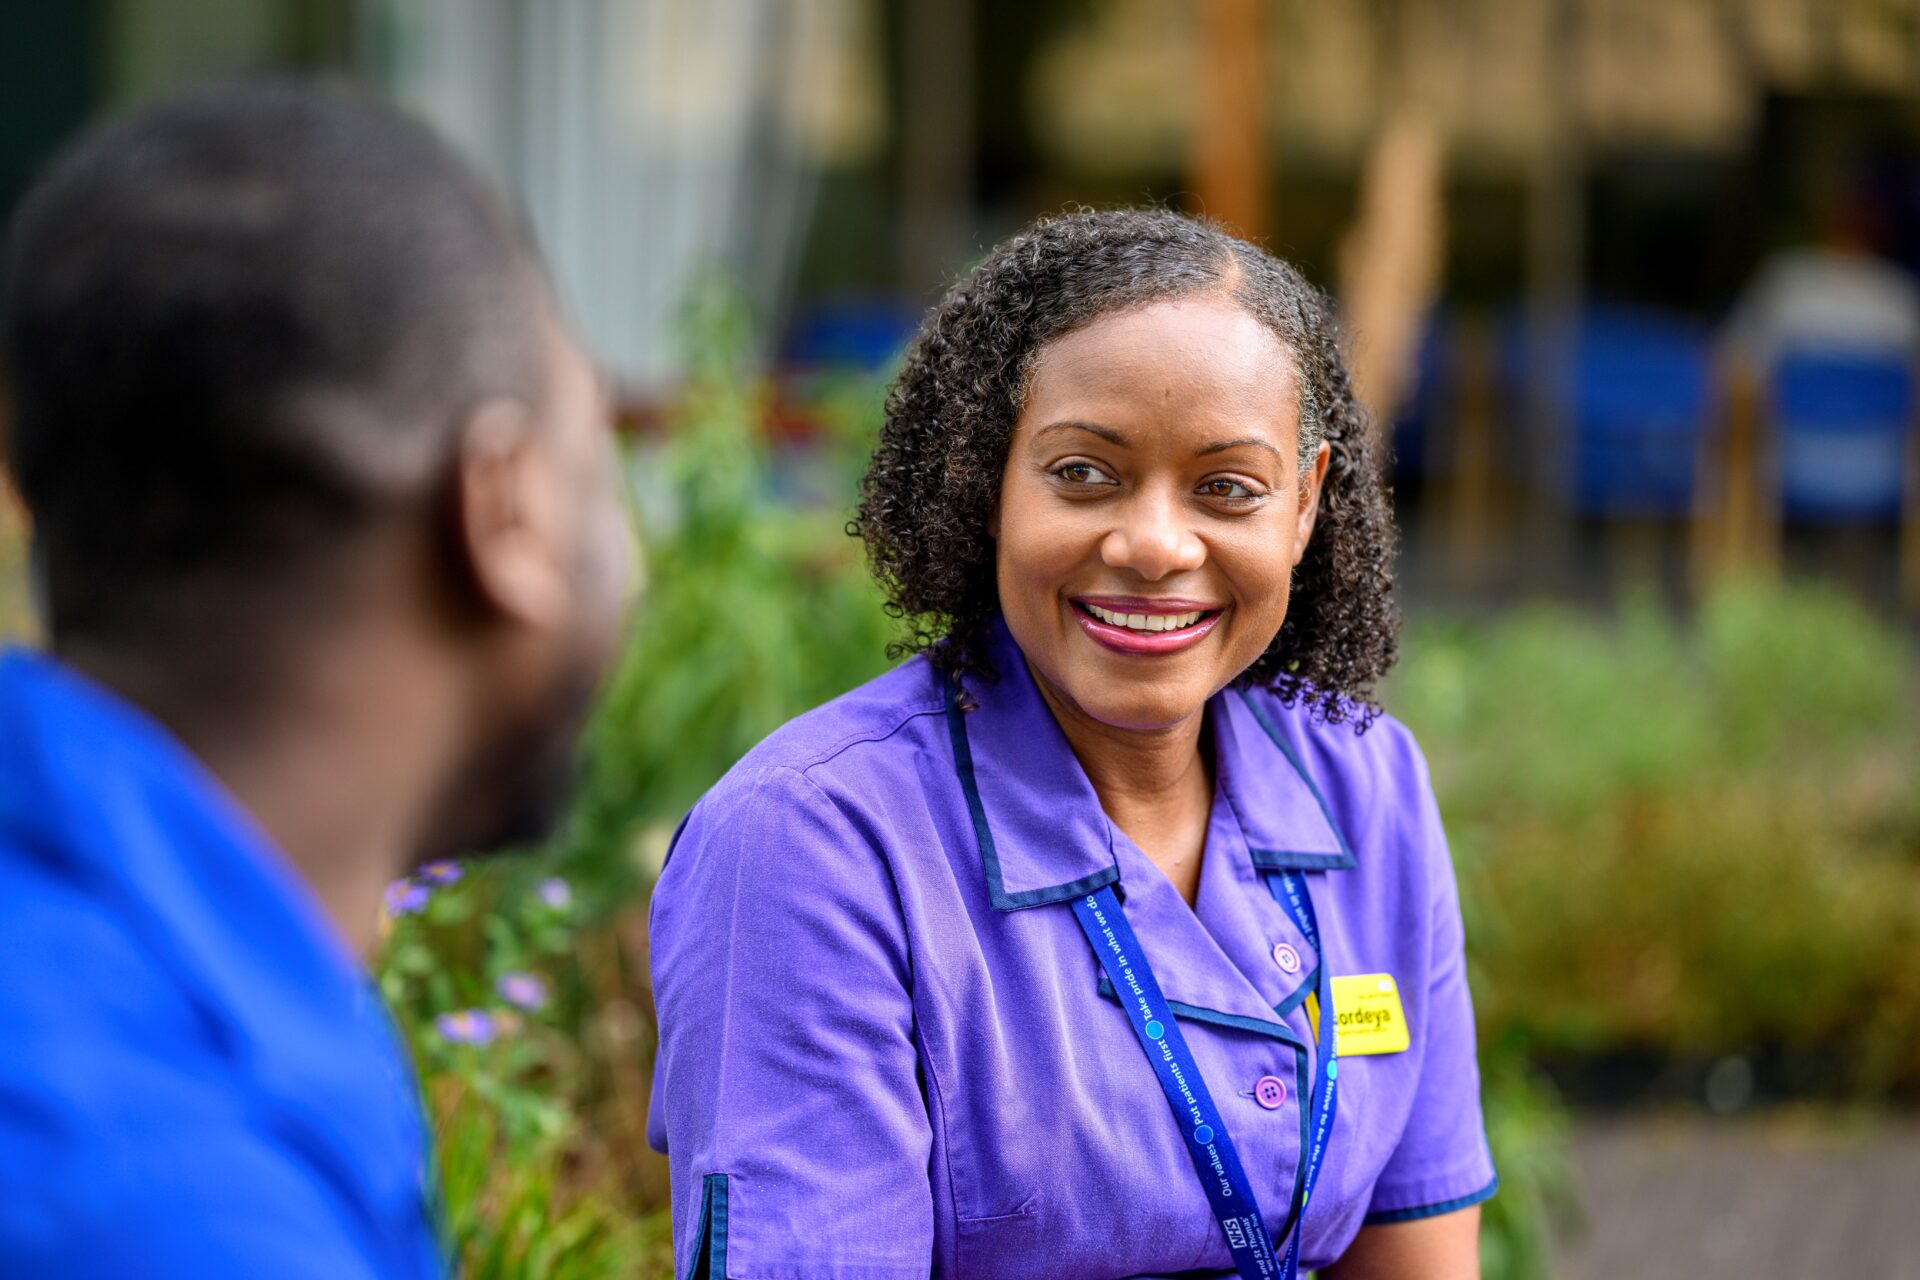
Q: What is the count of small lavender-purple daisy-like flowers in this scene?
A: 5